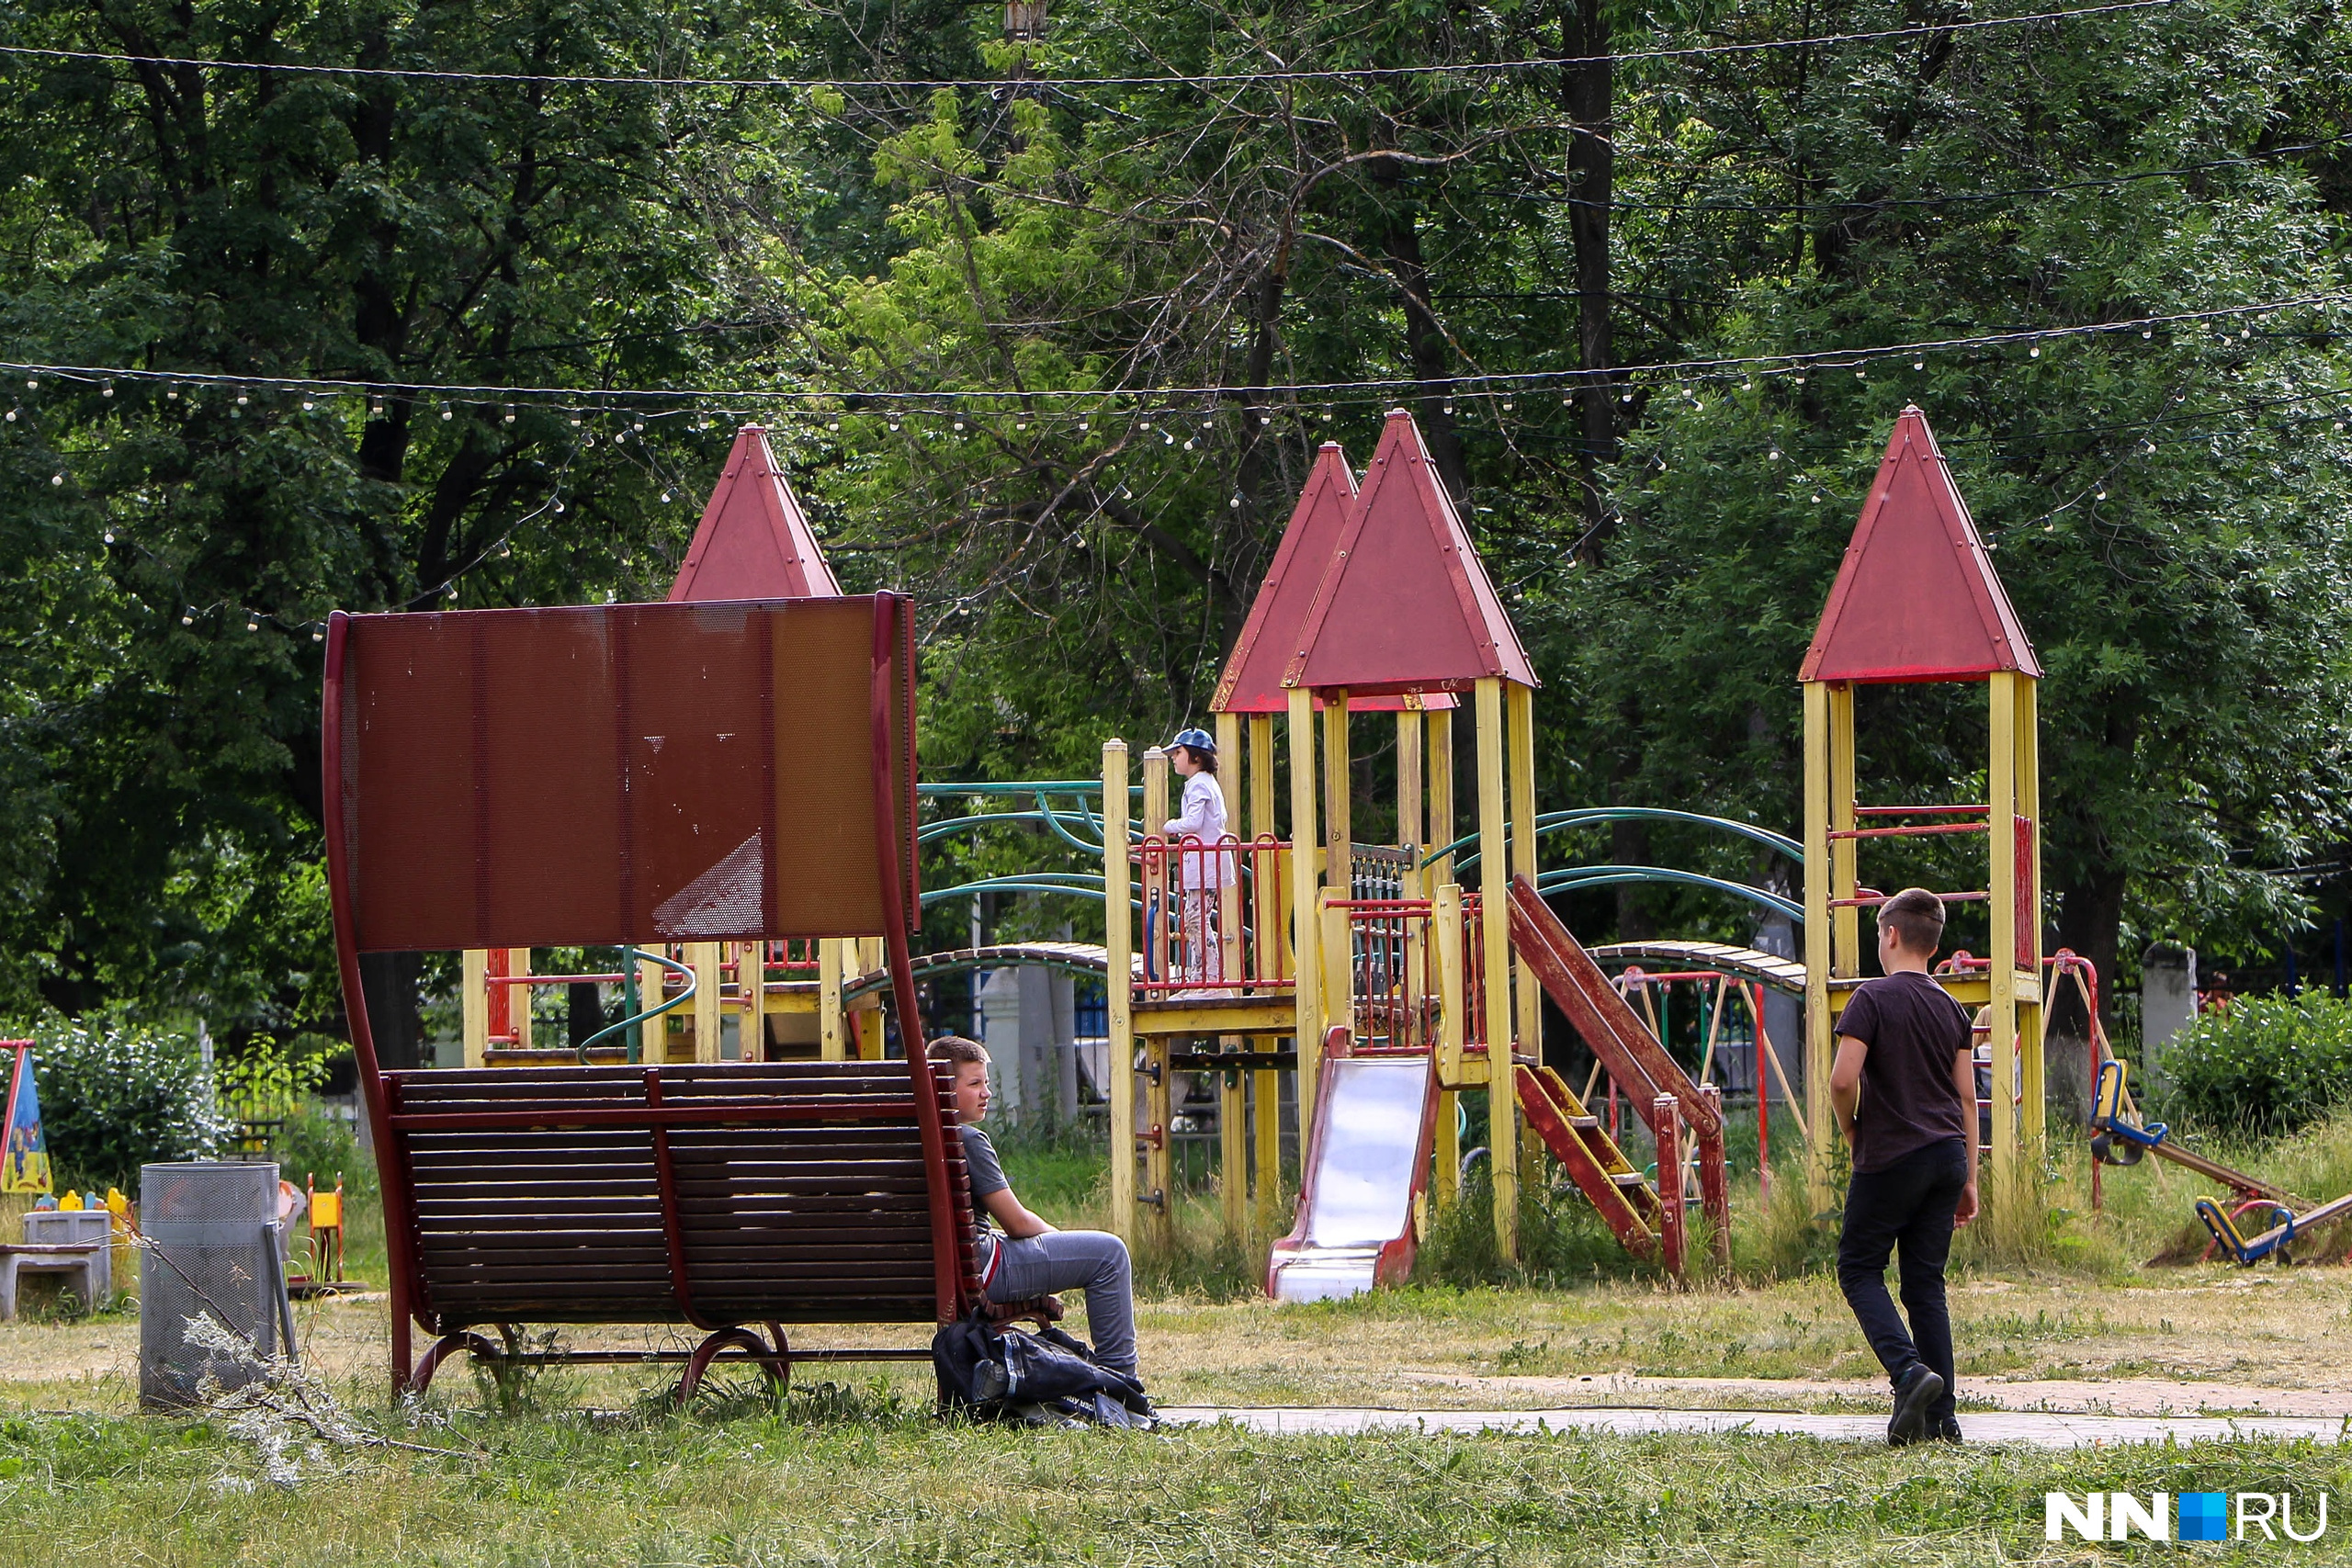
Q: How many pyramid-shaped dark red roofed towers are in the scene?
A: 4